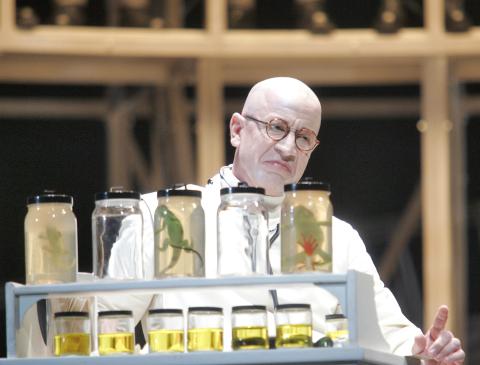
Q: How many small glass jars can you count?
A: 7